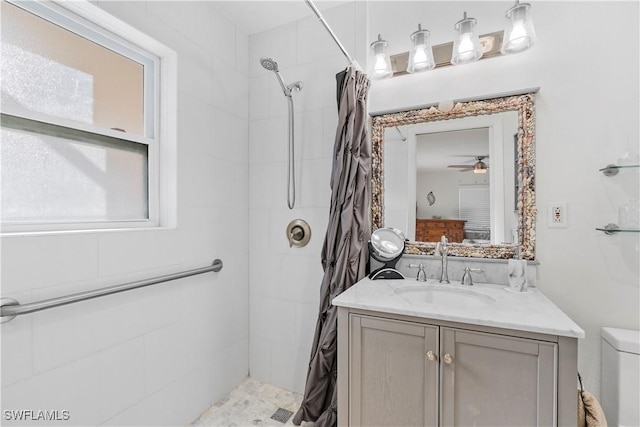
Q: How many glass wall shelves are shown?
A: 2